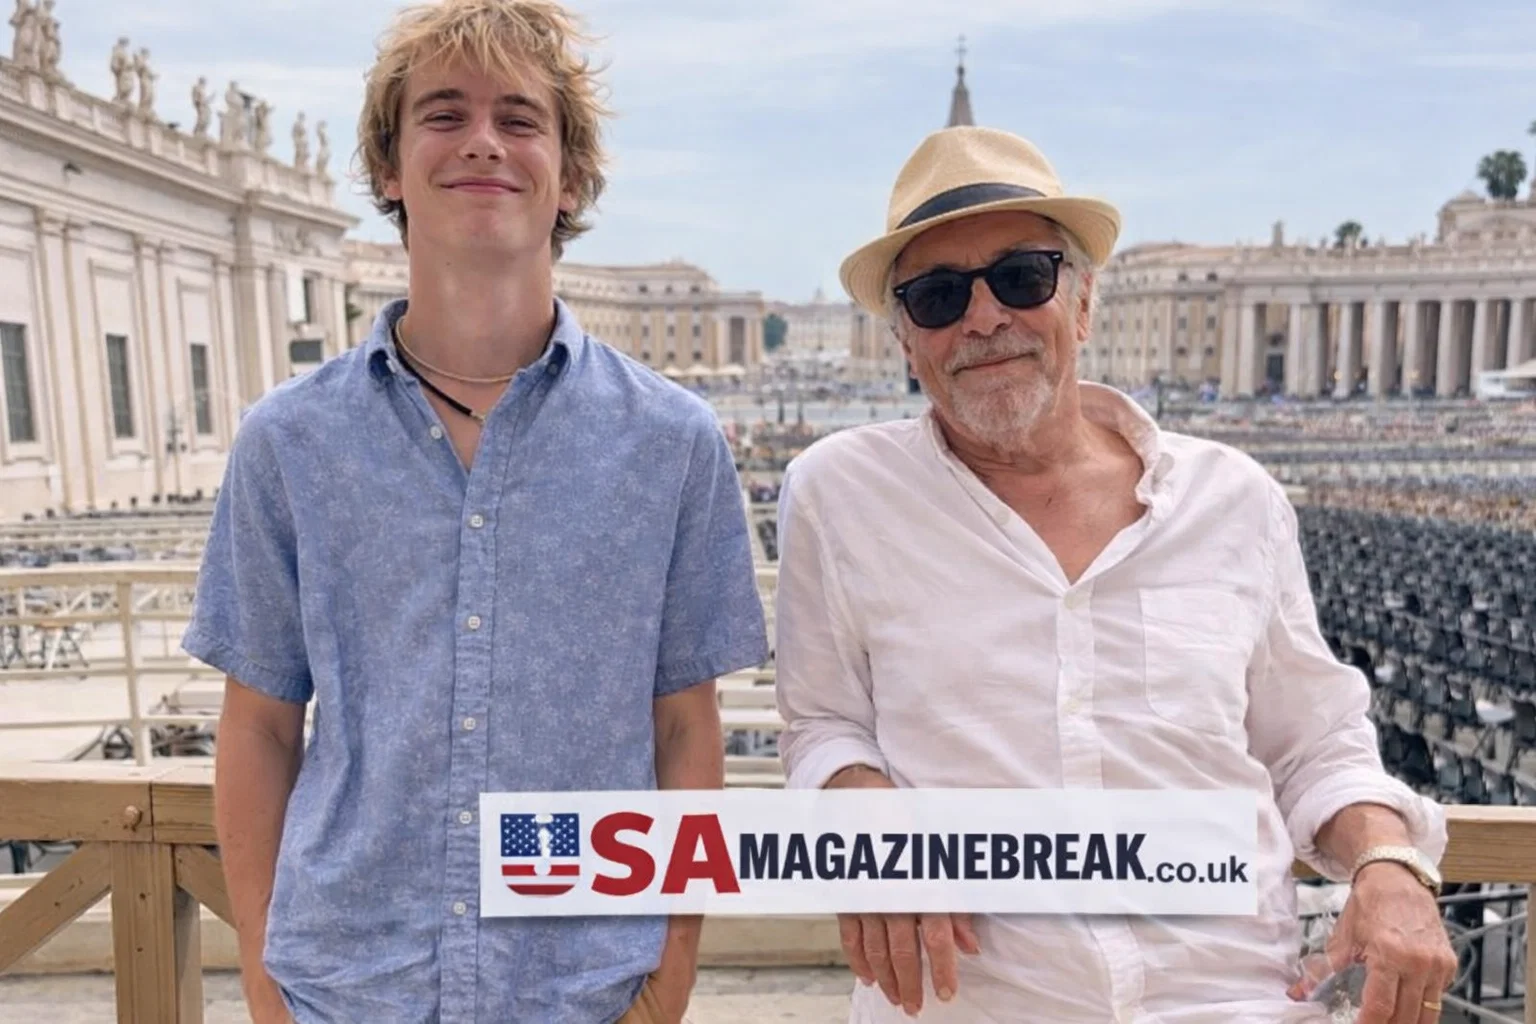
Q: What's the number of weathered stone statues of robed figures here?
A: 9